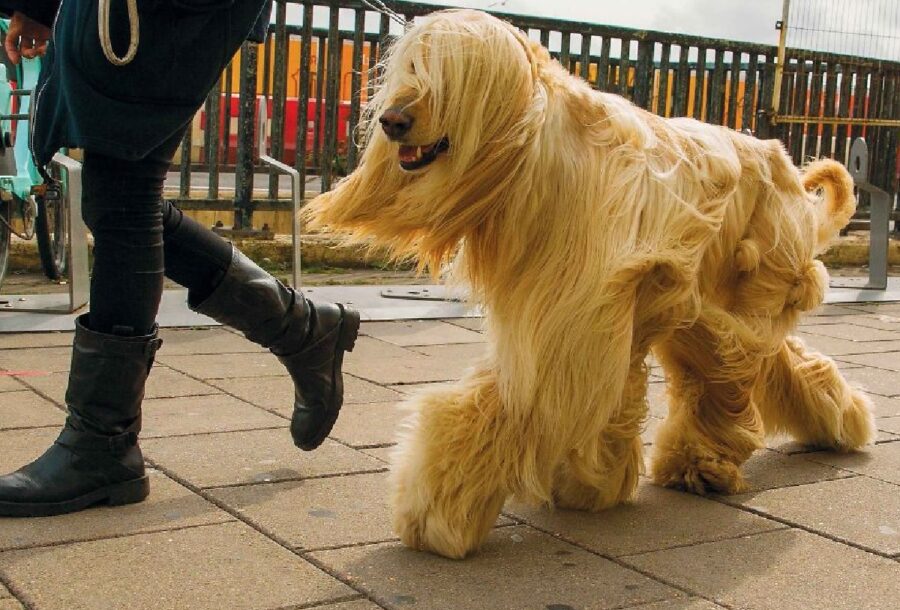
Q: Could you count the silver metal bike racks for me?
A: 3